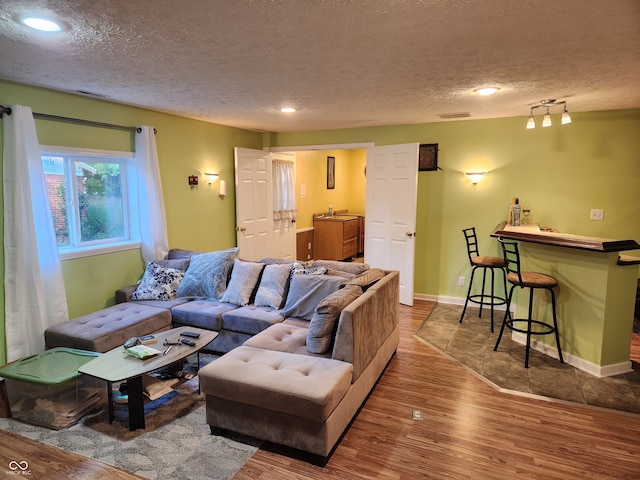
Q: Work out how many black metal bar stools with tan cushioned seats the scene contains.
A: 2